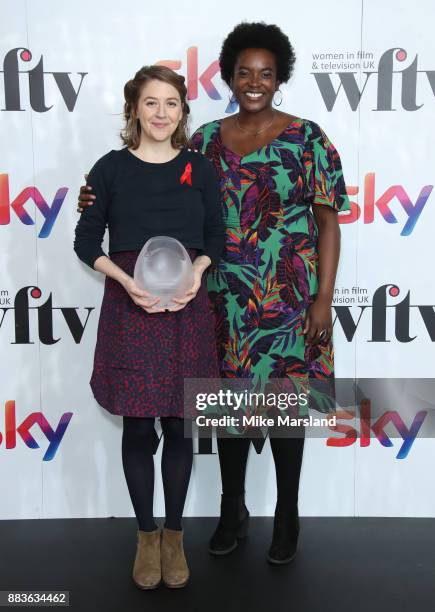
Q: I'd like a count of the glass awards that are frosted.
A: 1